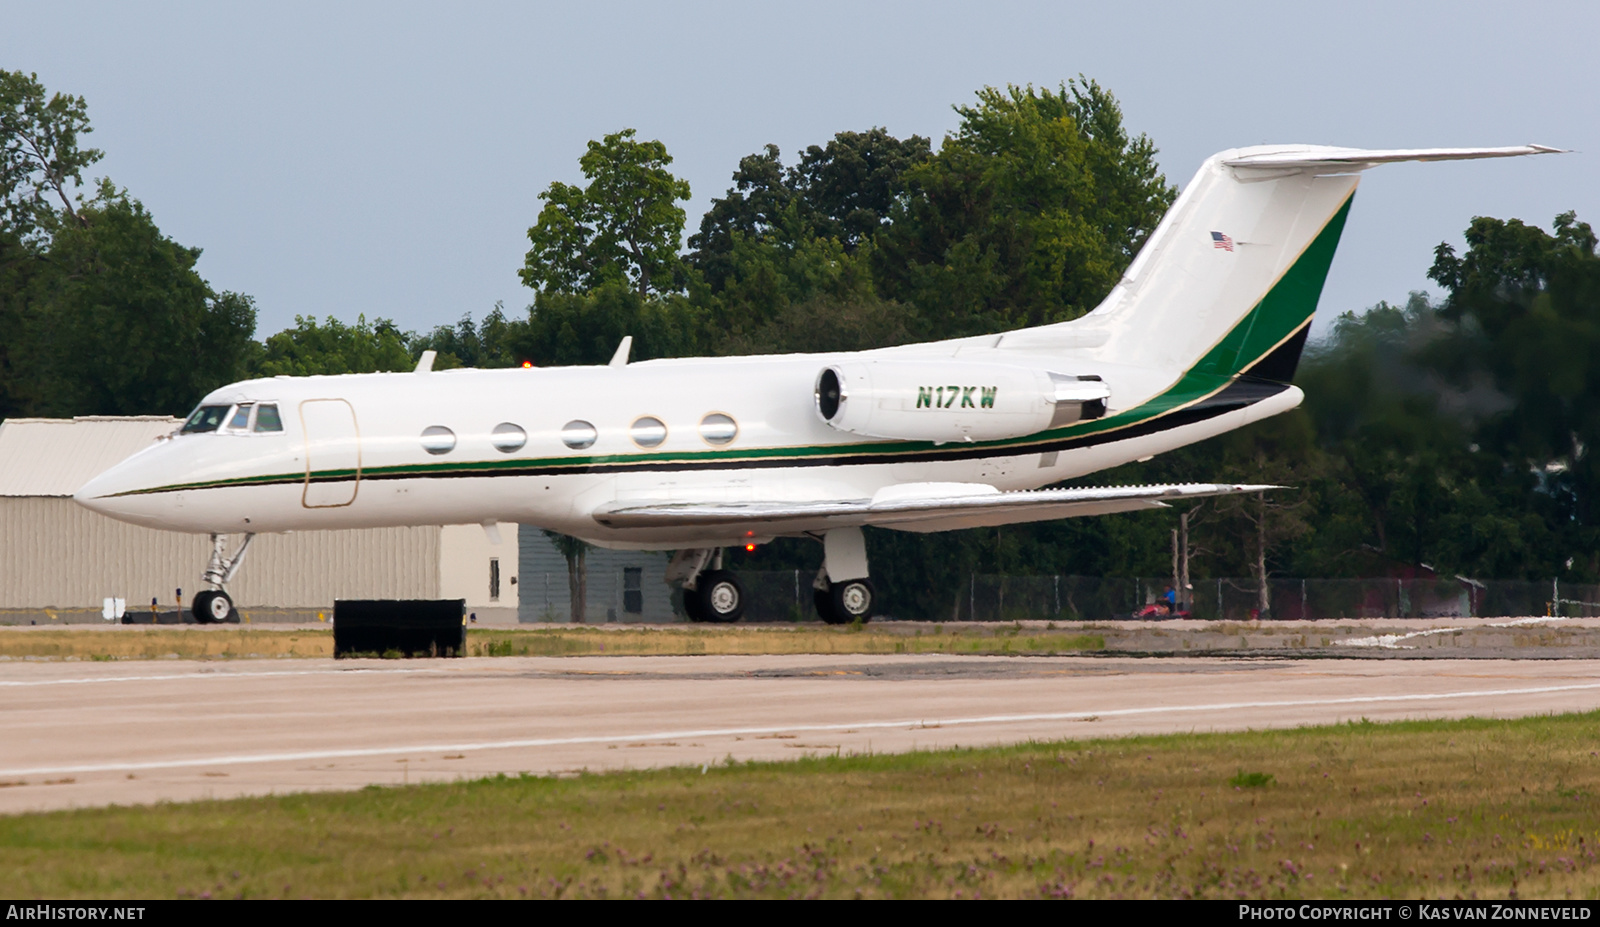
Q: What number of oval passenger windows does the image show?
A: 5